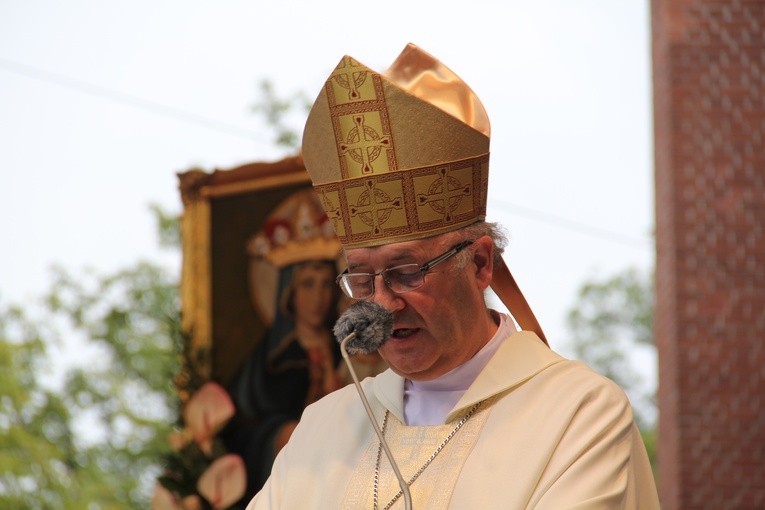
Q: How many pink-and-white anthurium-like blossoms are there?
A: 3